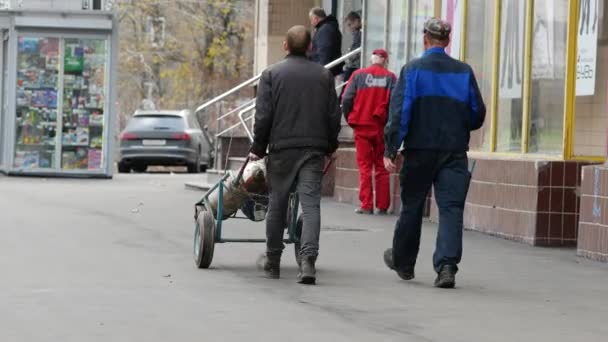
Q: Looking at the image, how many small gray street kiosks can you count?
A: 1